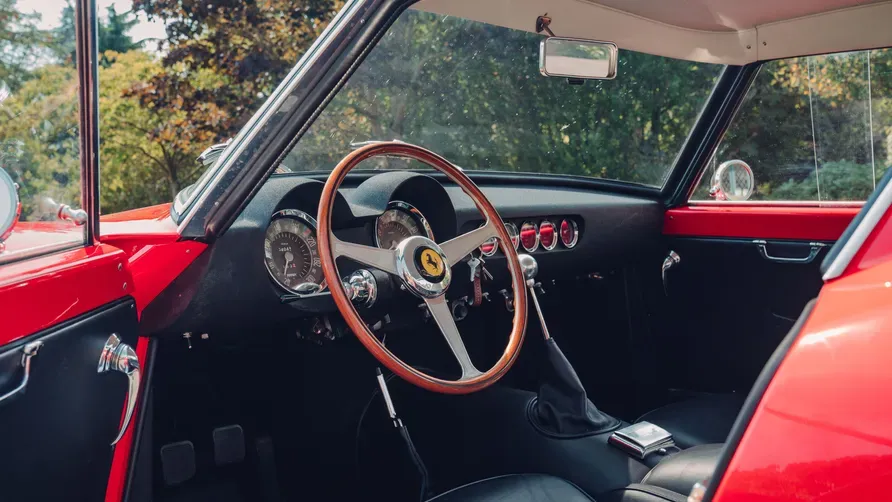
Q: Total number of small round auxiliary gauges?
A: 5